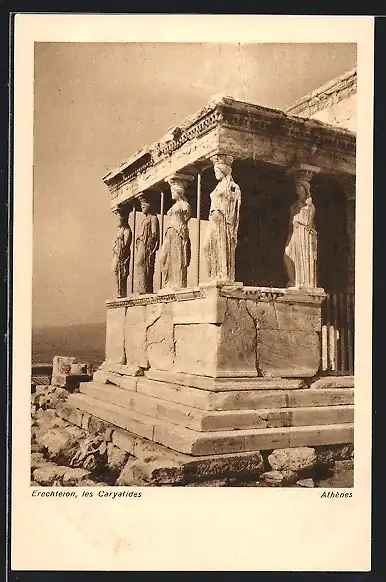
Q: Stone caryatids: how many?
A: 5